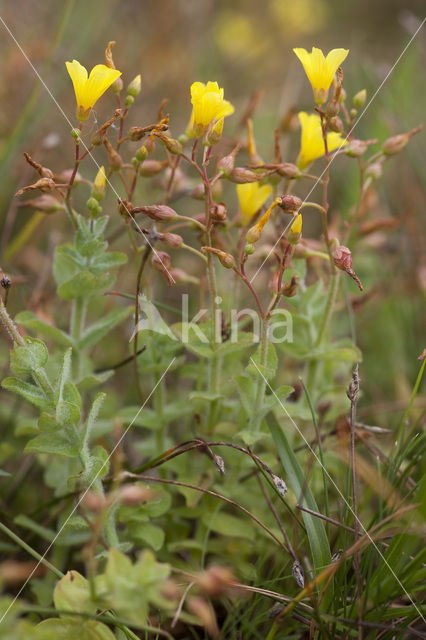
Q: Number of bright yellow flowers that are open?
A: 5